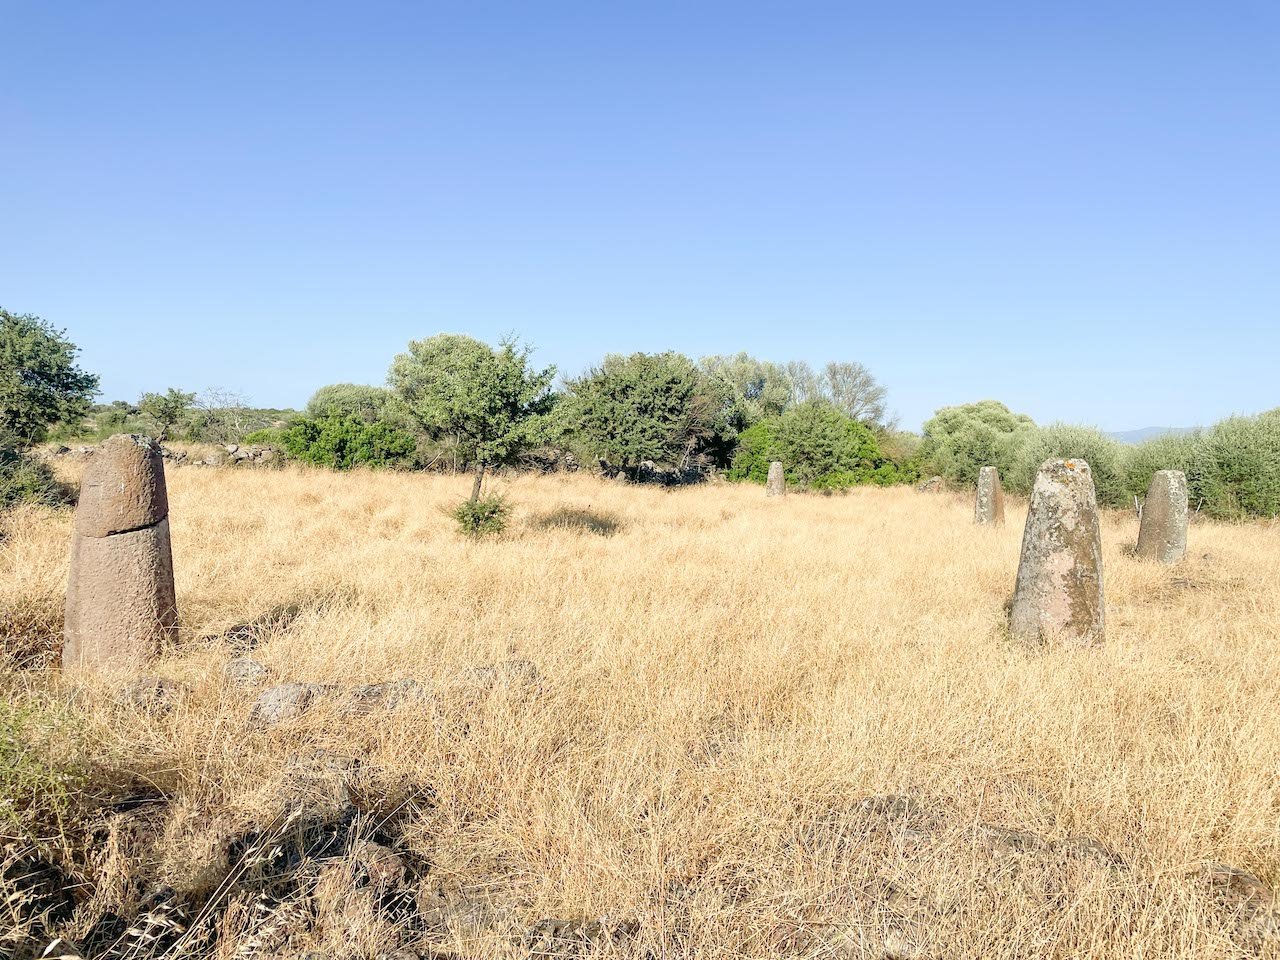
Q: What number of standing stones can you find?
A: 5